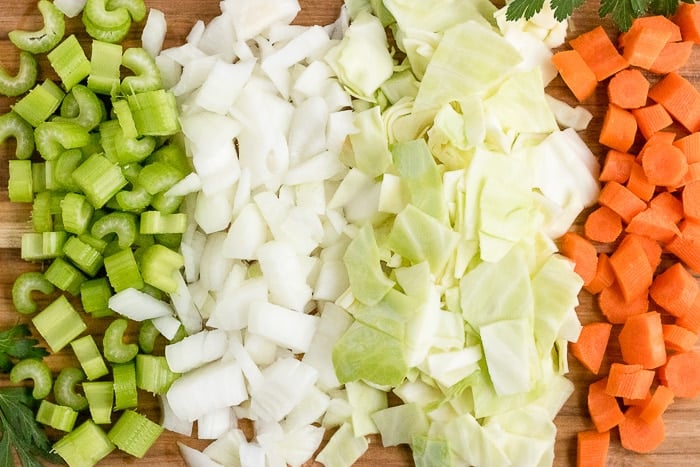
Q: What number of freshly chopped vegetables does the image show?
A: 4